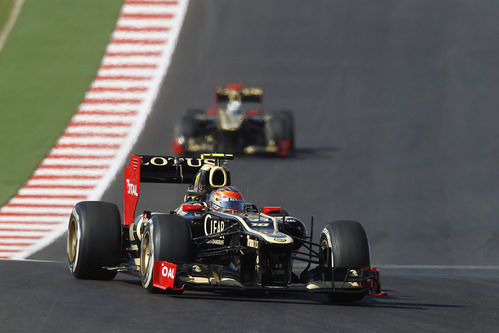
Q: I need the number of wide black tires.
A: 5